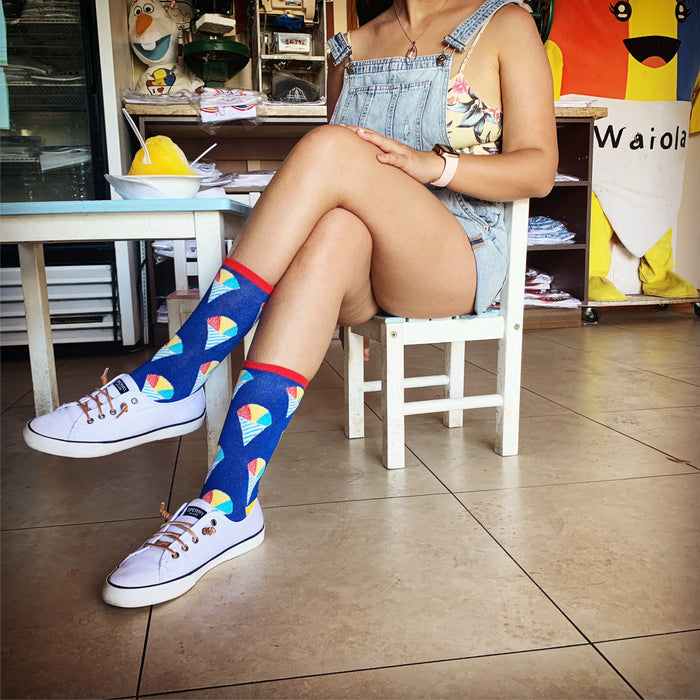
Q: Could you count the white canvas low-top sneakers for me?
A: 2